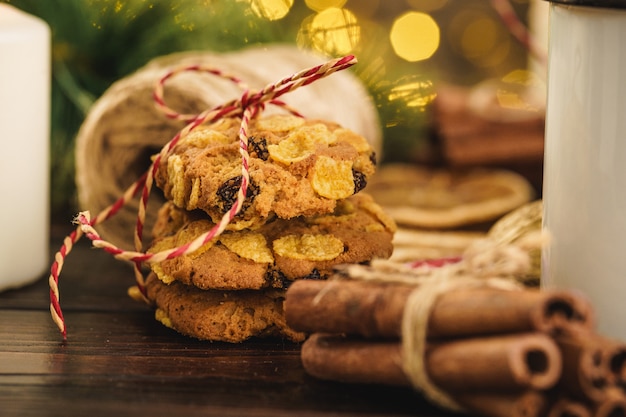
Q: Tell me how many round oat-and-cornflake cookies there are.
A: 3